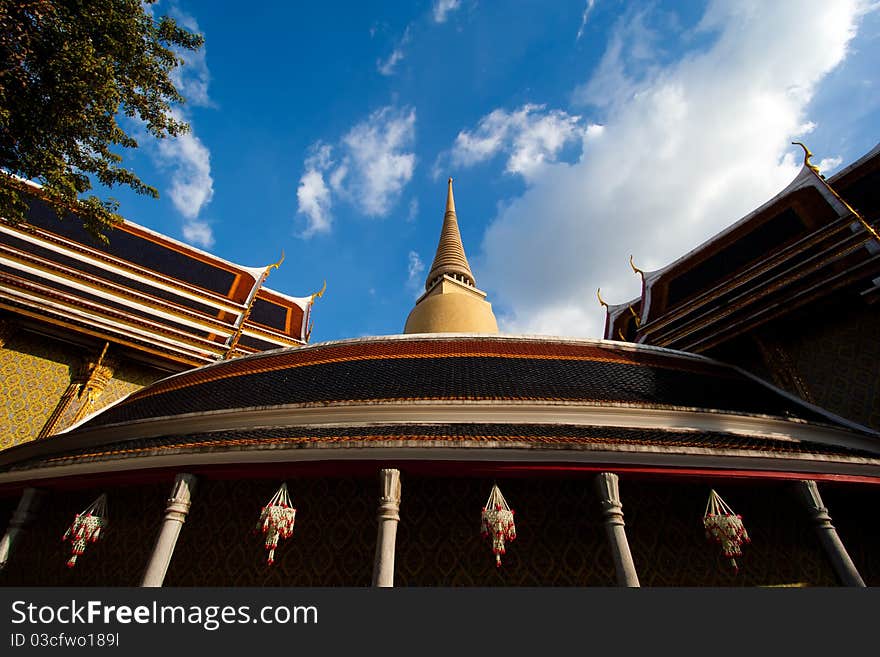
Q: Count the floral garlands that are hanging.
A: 4